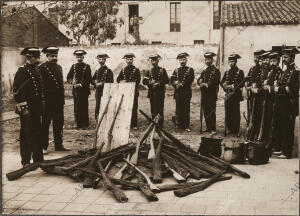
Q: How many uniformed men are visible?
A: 14